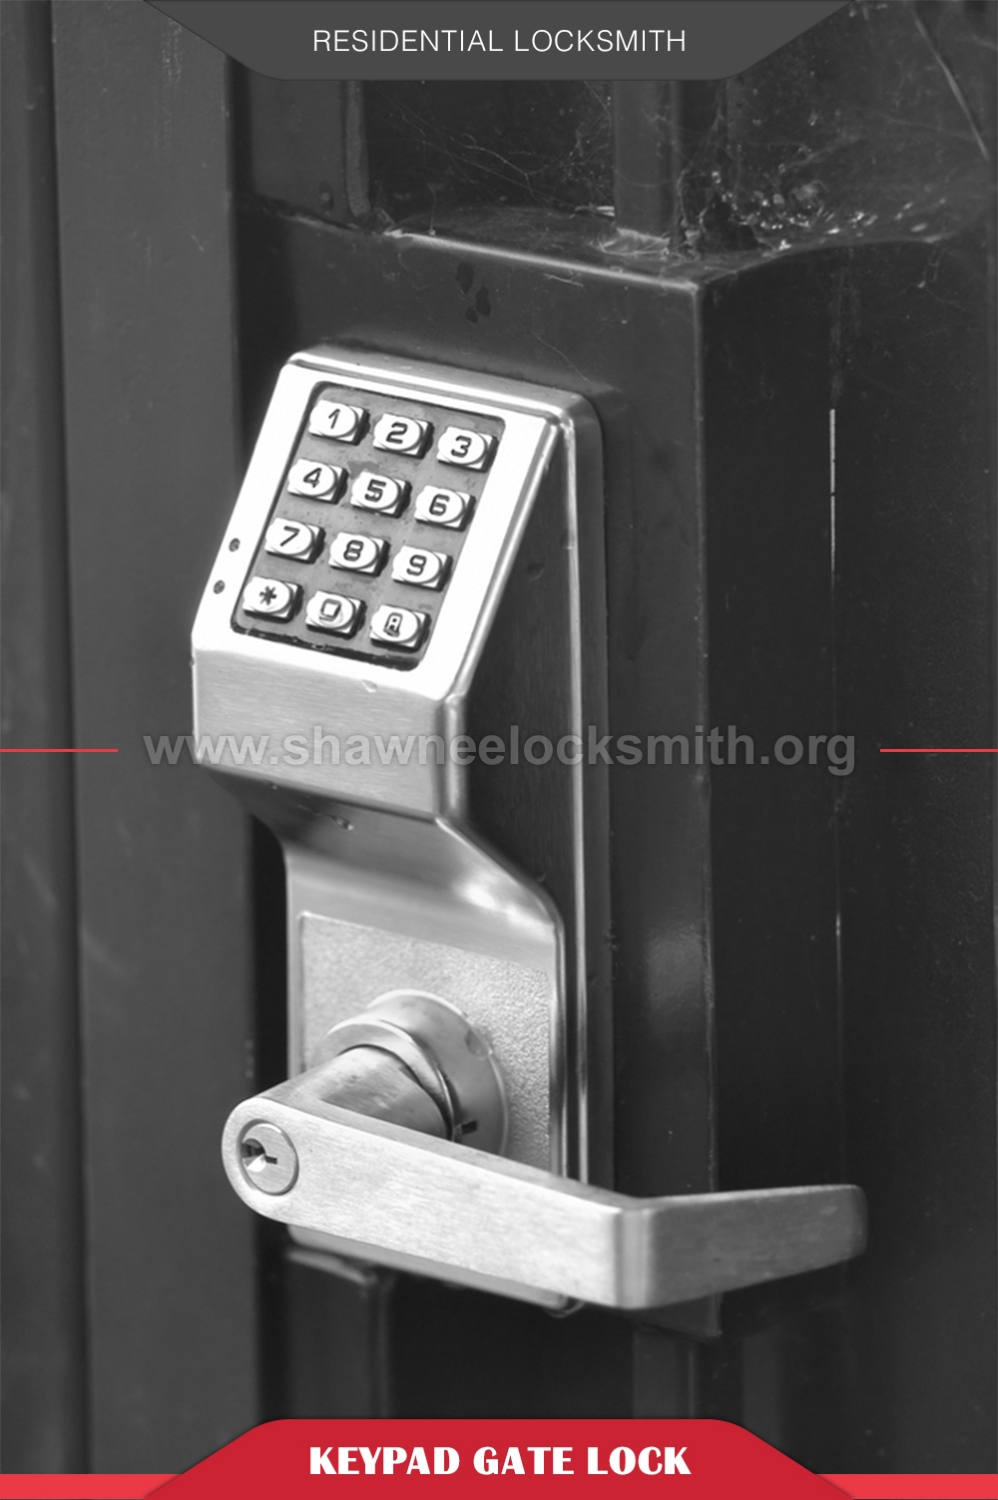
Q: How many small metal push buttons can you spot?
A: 12